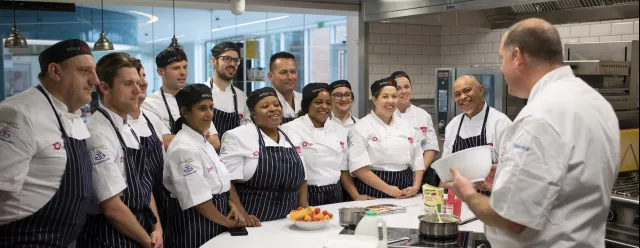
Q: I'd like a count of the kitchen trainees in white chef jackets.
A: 13